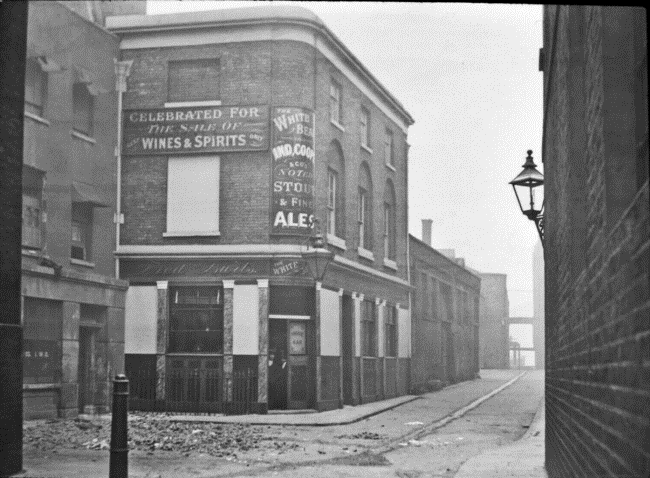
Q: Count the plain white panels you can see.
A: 5